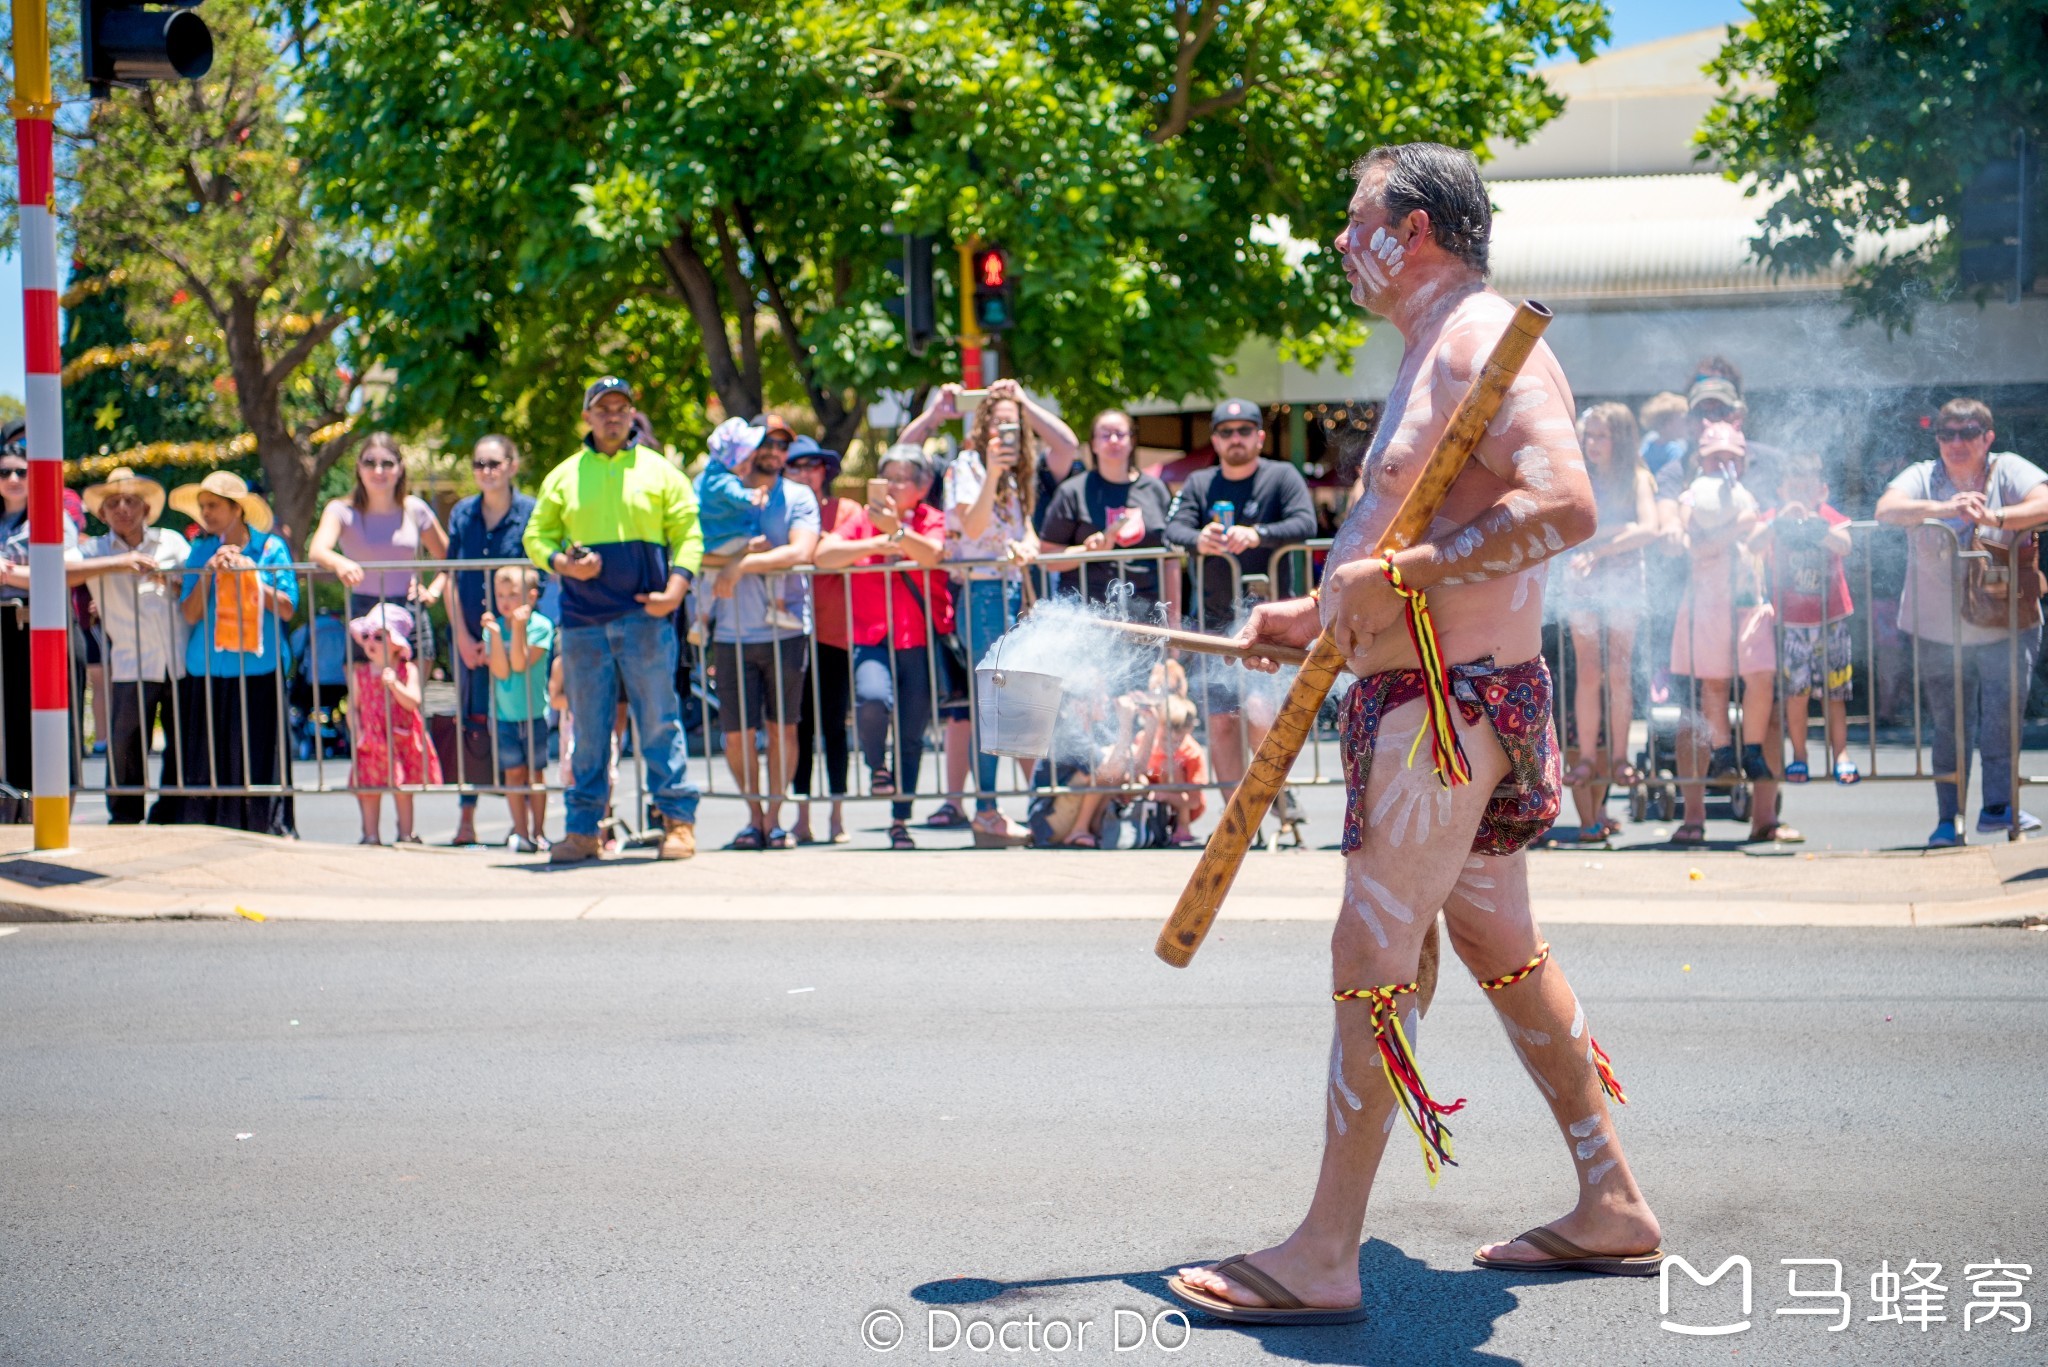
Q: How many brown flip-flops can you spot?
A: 2